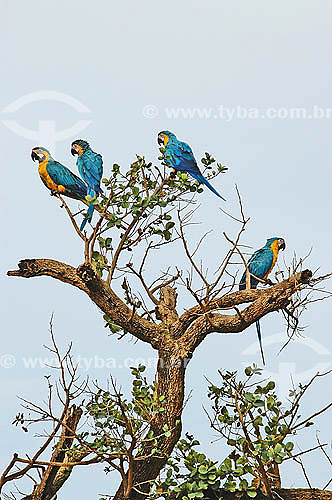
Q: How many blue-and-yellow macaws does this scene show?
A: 4